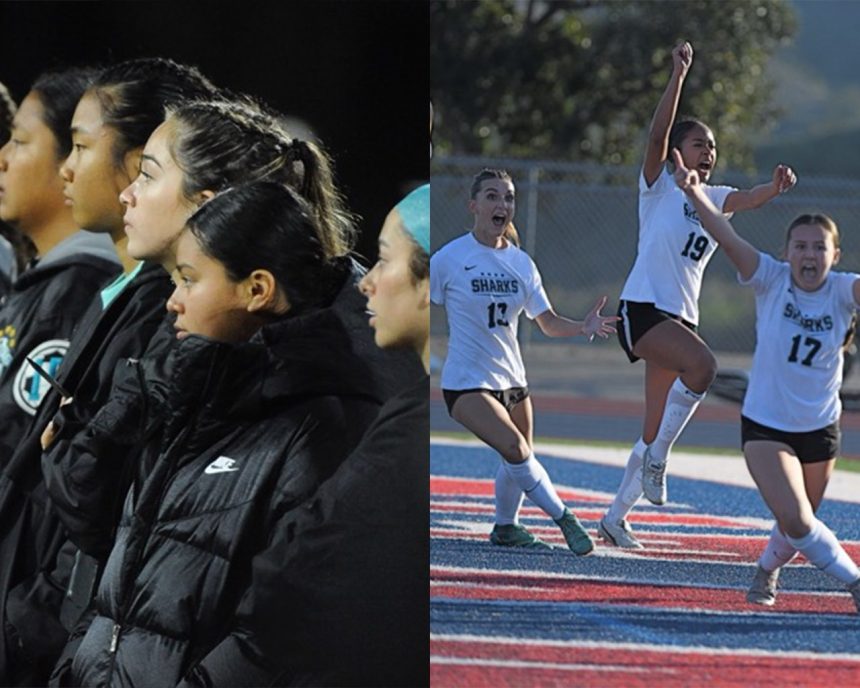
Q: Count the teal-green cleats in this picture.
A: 2